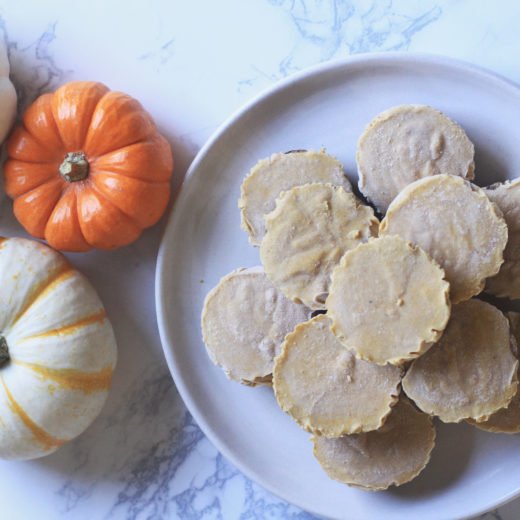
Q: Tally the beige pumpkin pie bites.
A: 11